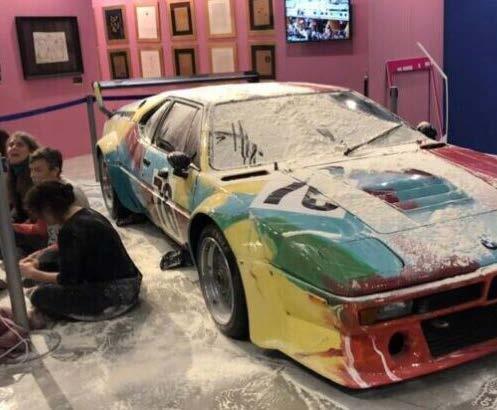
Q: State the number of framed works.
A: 11